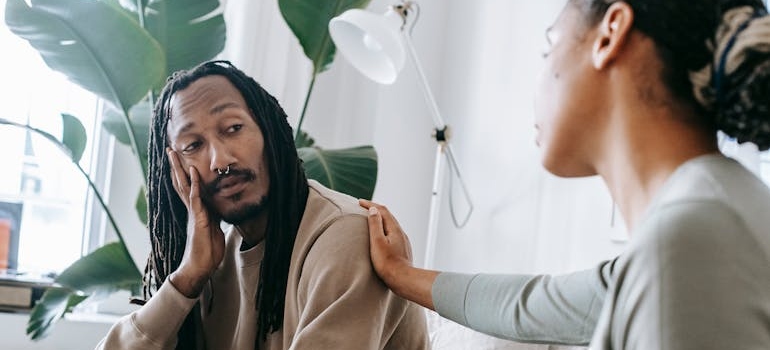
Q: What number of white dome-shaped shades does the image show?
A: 1